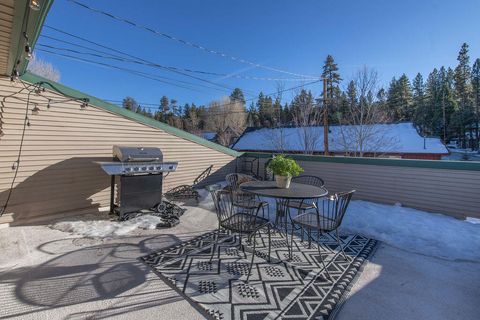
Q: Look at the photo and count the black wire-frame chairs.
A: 4